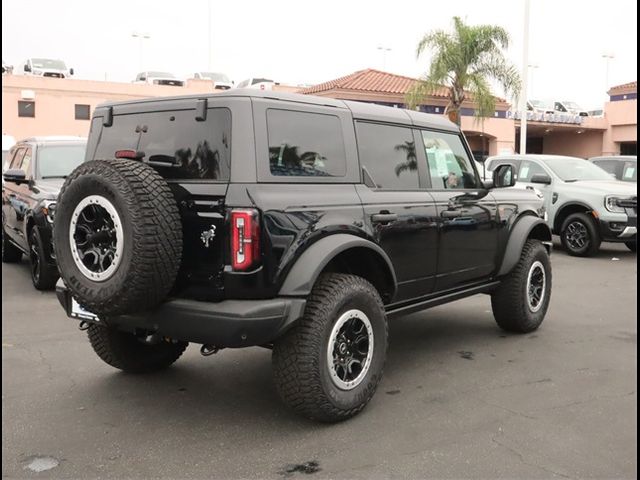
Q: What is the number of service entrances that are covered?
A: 1